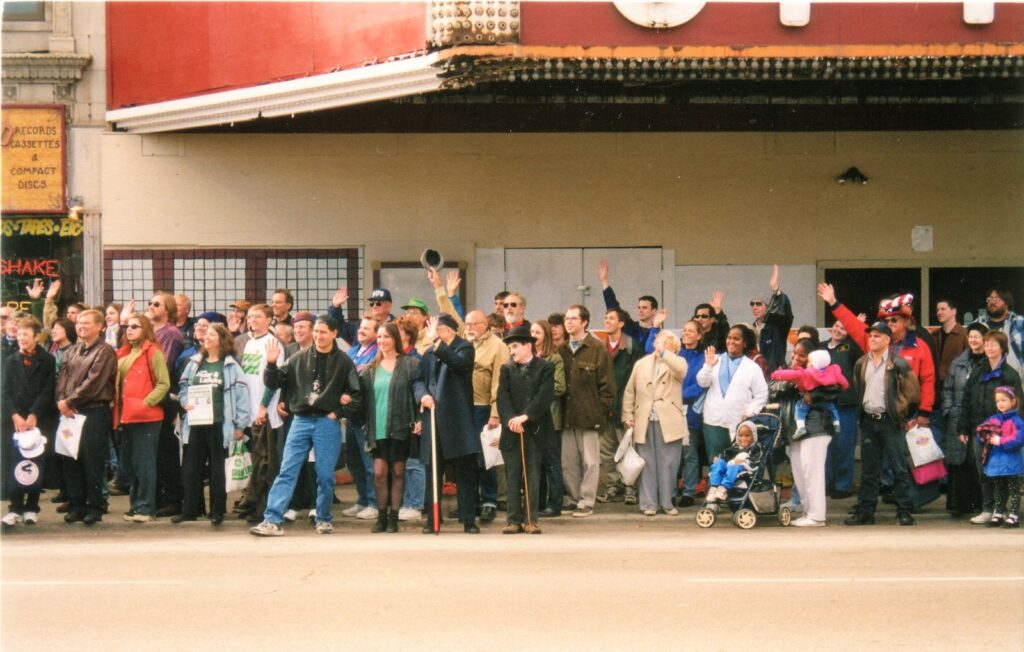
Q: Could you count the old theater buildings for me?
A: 1